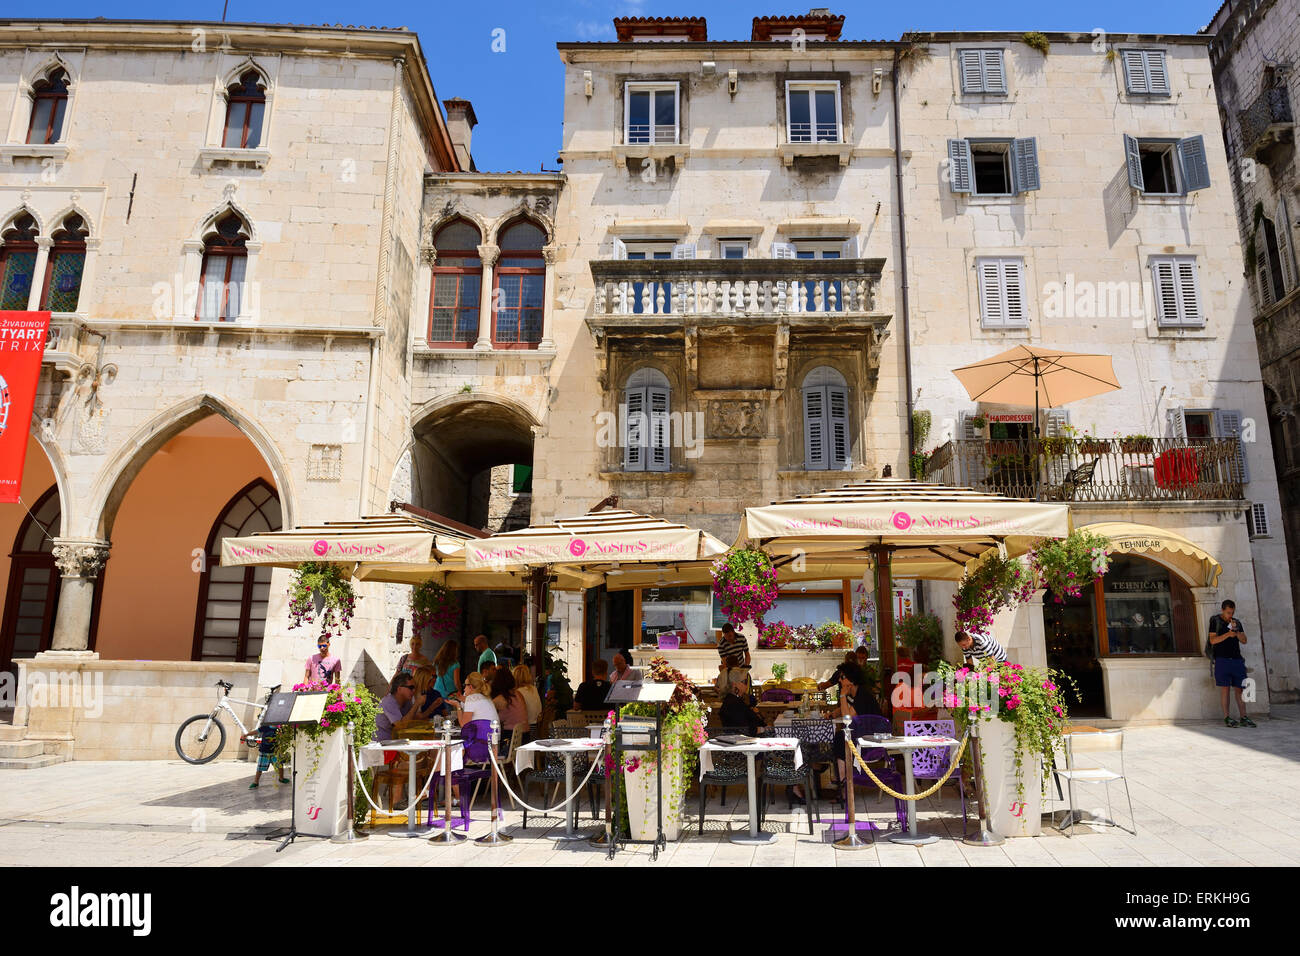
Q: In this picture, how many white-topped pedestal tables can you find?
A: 4